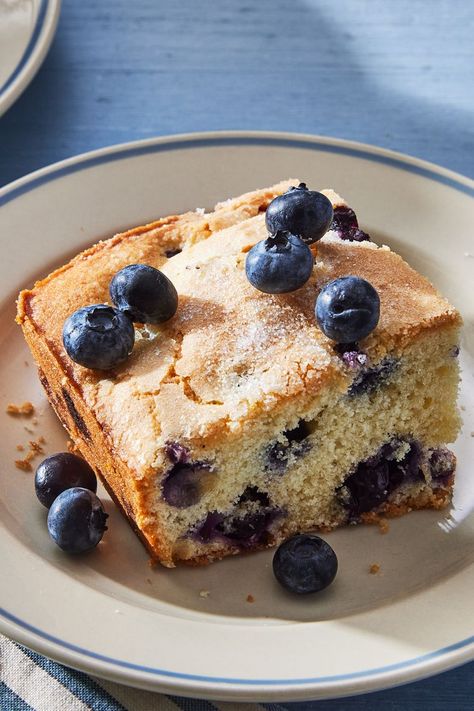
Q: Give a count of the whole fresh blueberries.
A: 8